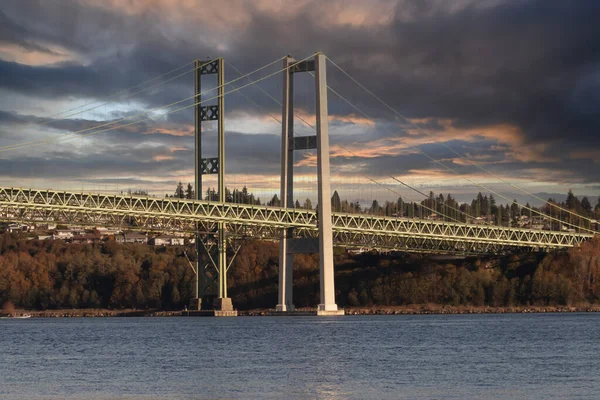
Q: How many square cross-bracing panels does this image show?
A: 3